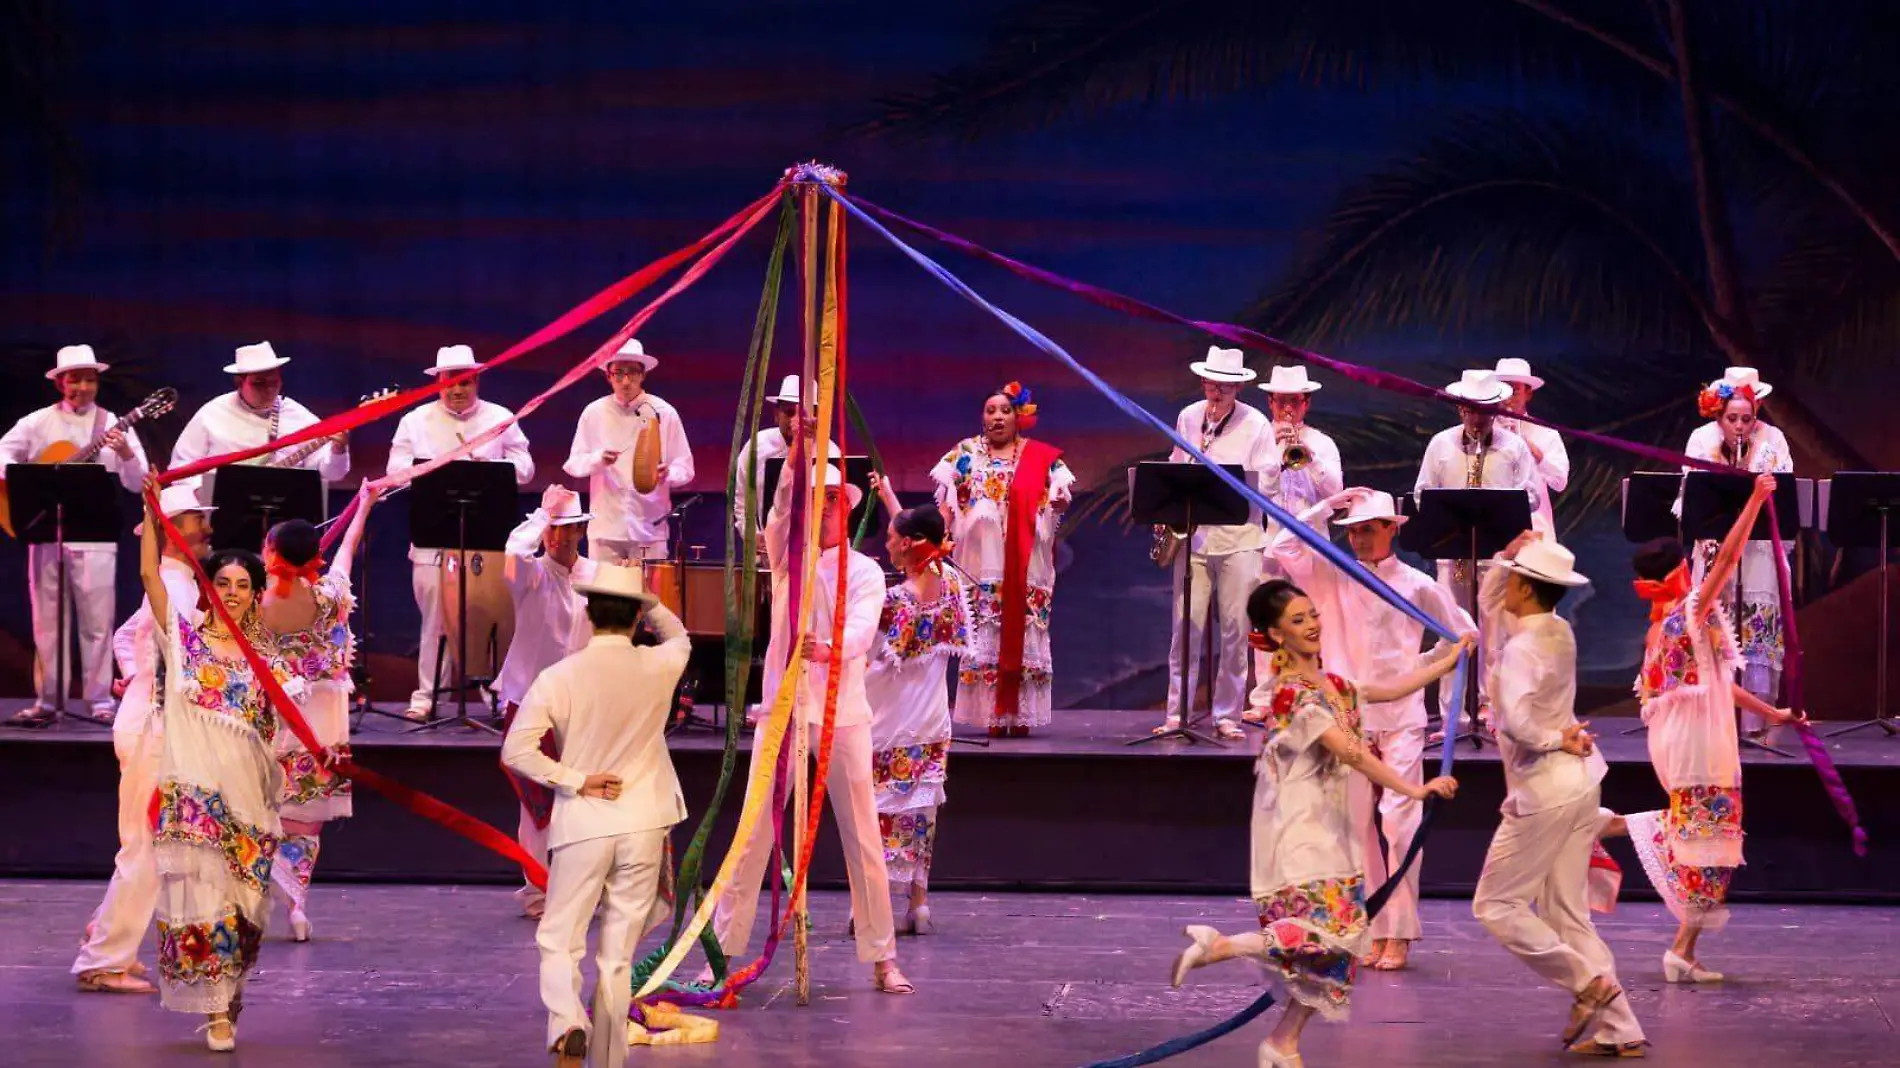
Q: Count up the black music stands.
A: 9